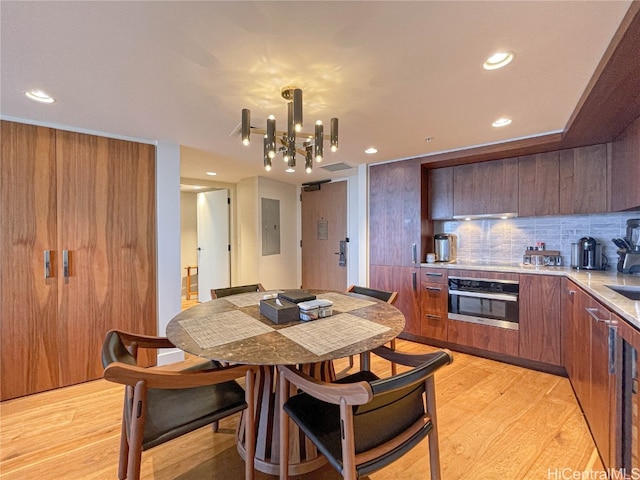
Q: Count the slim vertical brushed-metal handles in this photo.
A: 5